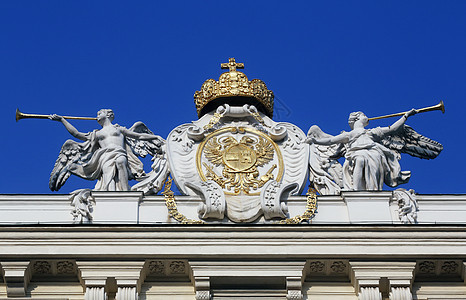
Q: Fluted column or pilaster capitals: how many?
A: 4